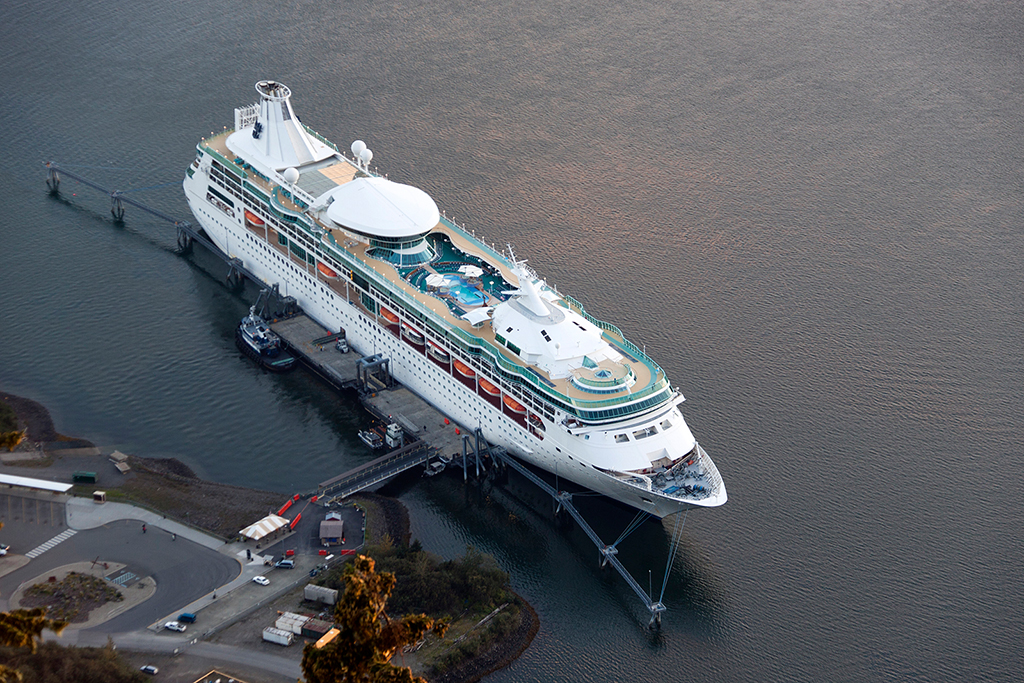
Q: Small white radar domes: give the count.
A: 3